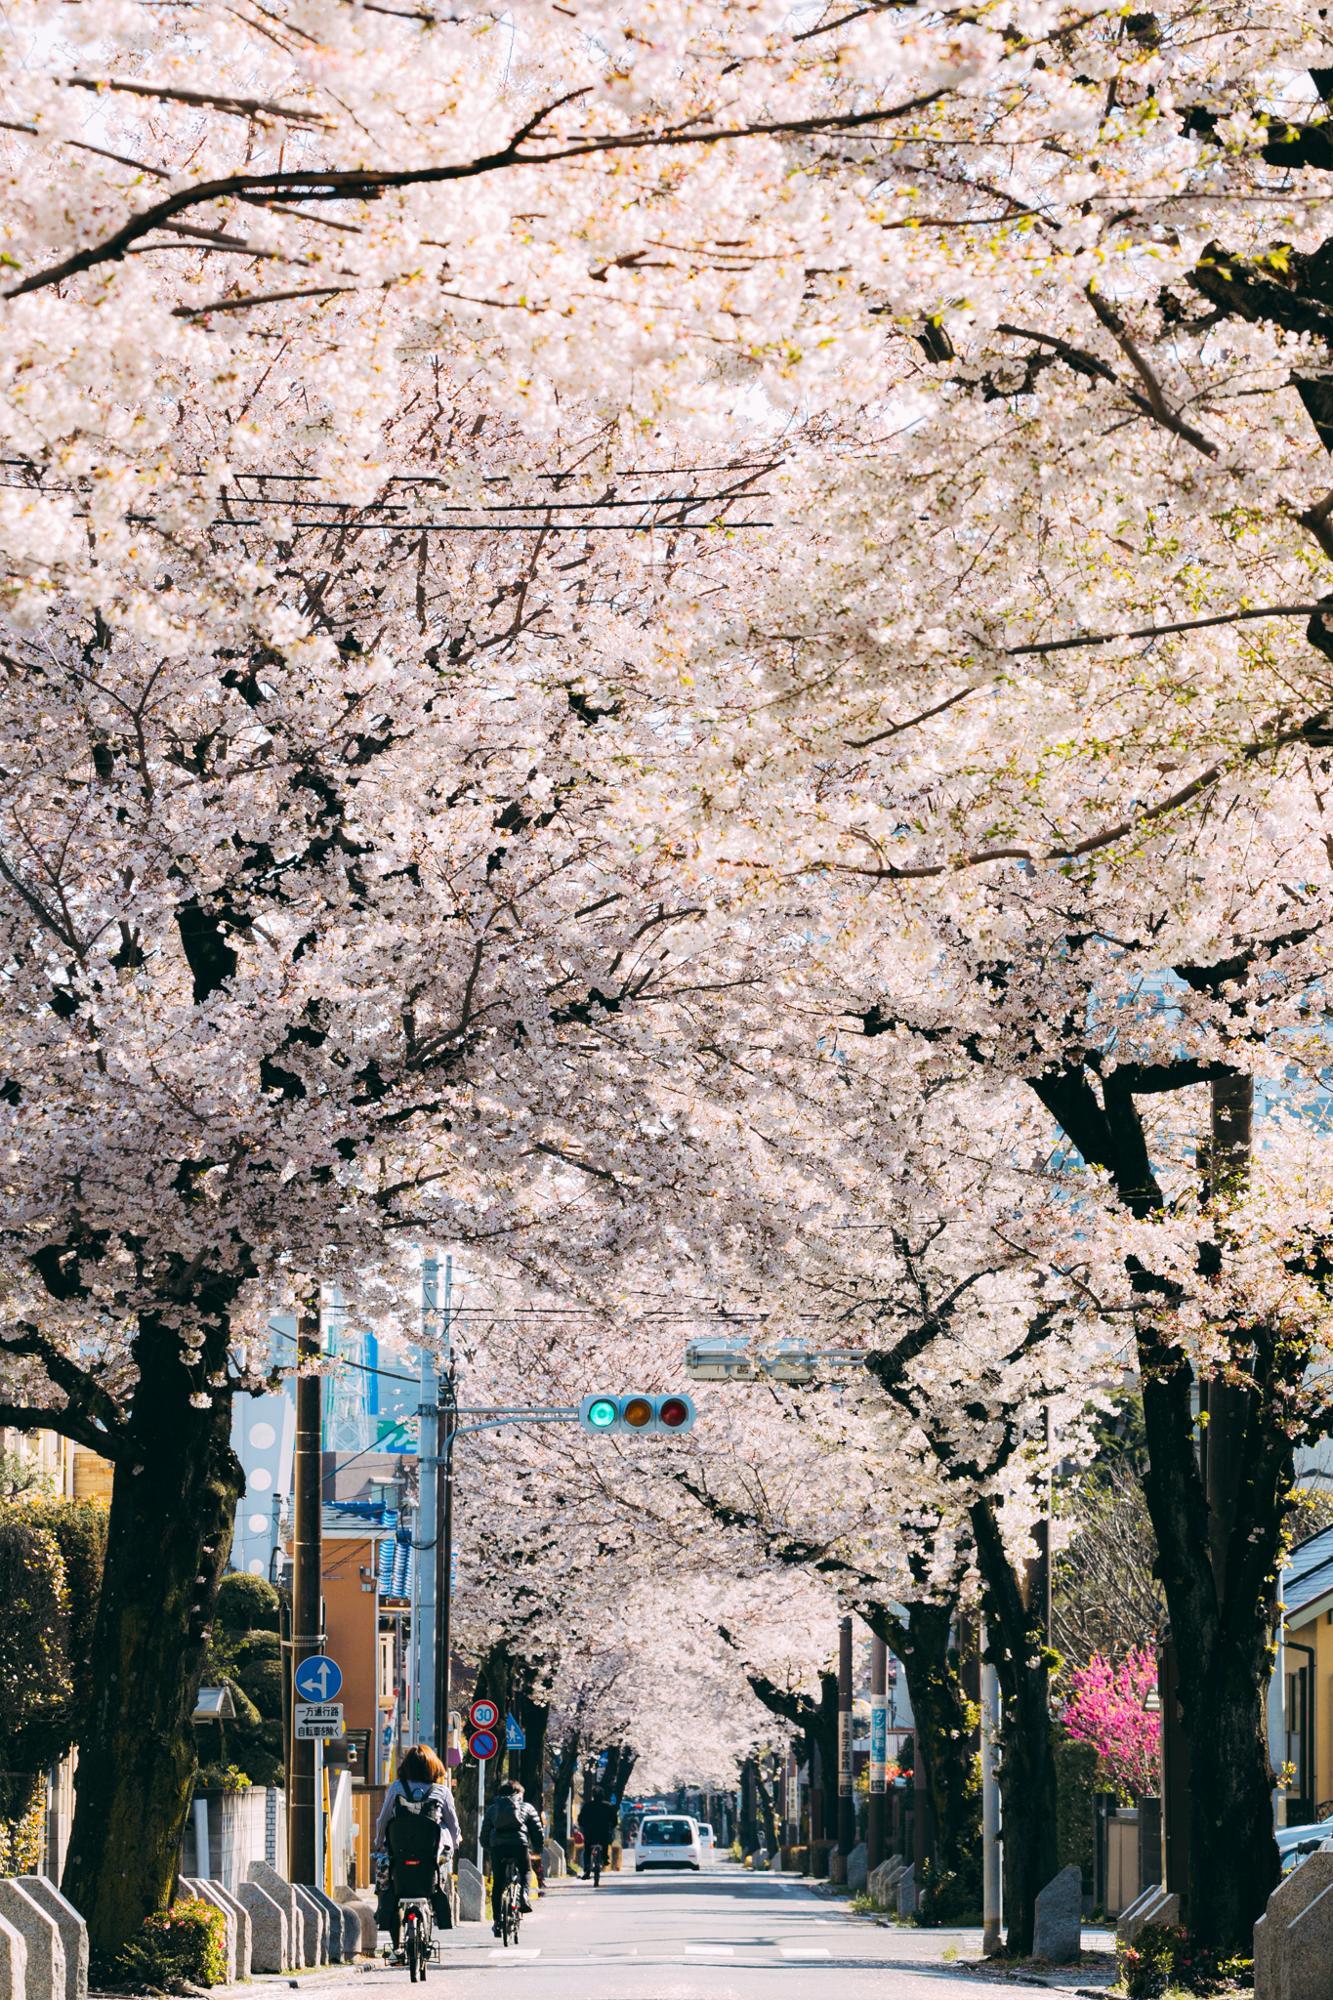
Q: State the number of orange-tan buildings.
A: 1